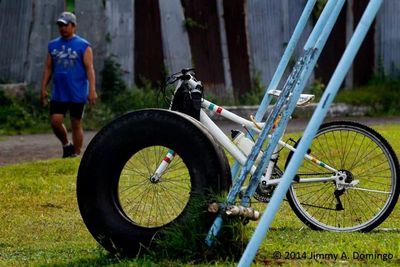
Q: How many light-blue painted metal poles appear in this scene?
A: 4